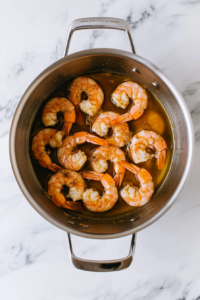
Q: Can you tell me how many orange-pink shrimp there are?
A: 11